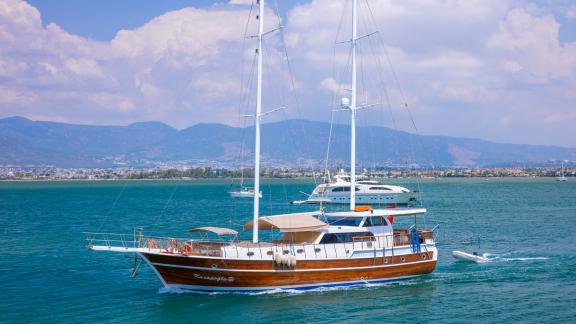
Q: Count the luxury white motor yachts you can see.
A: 1